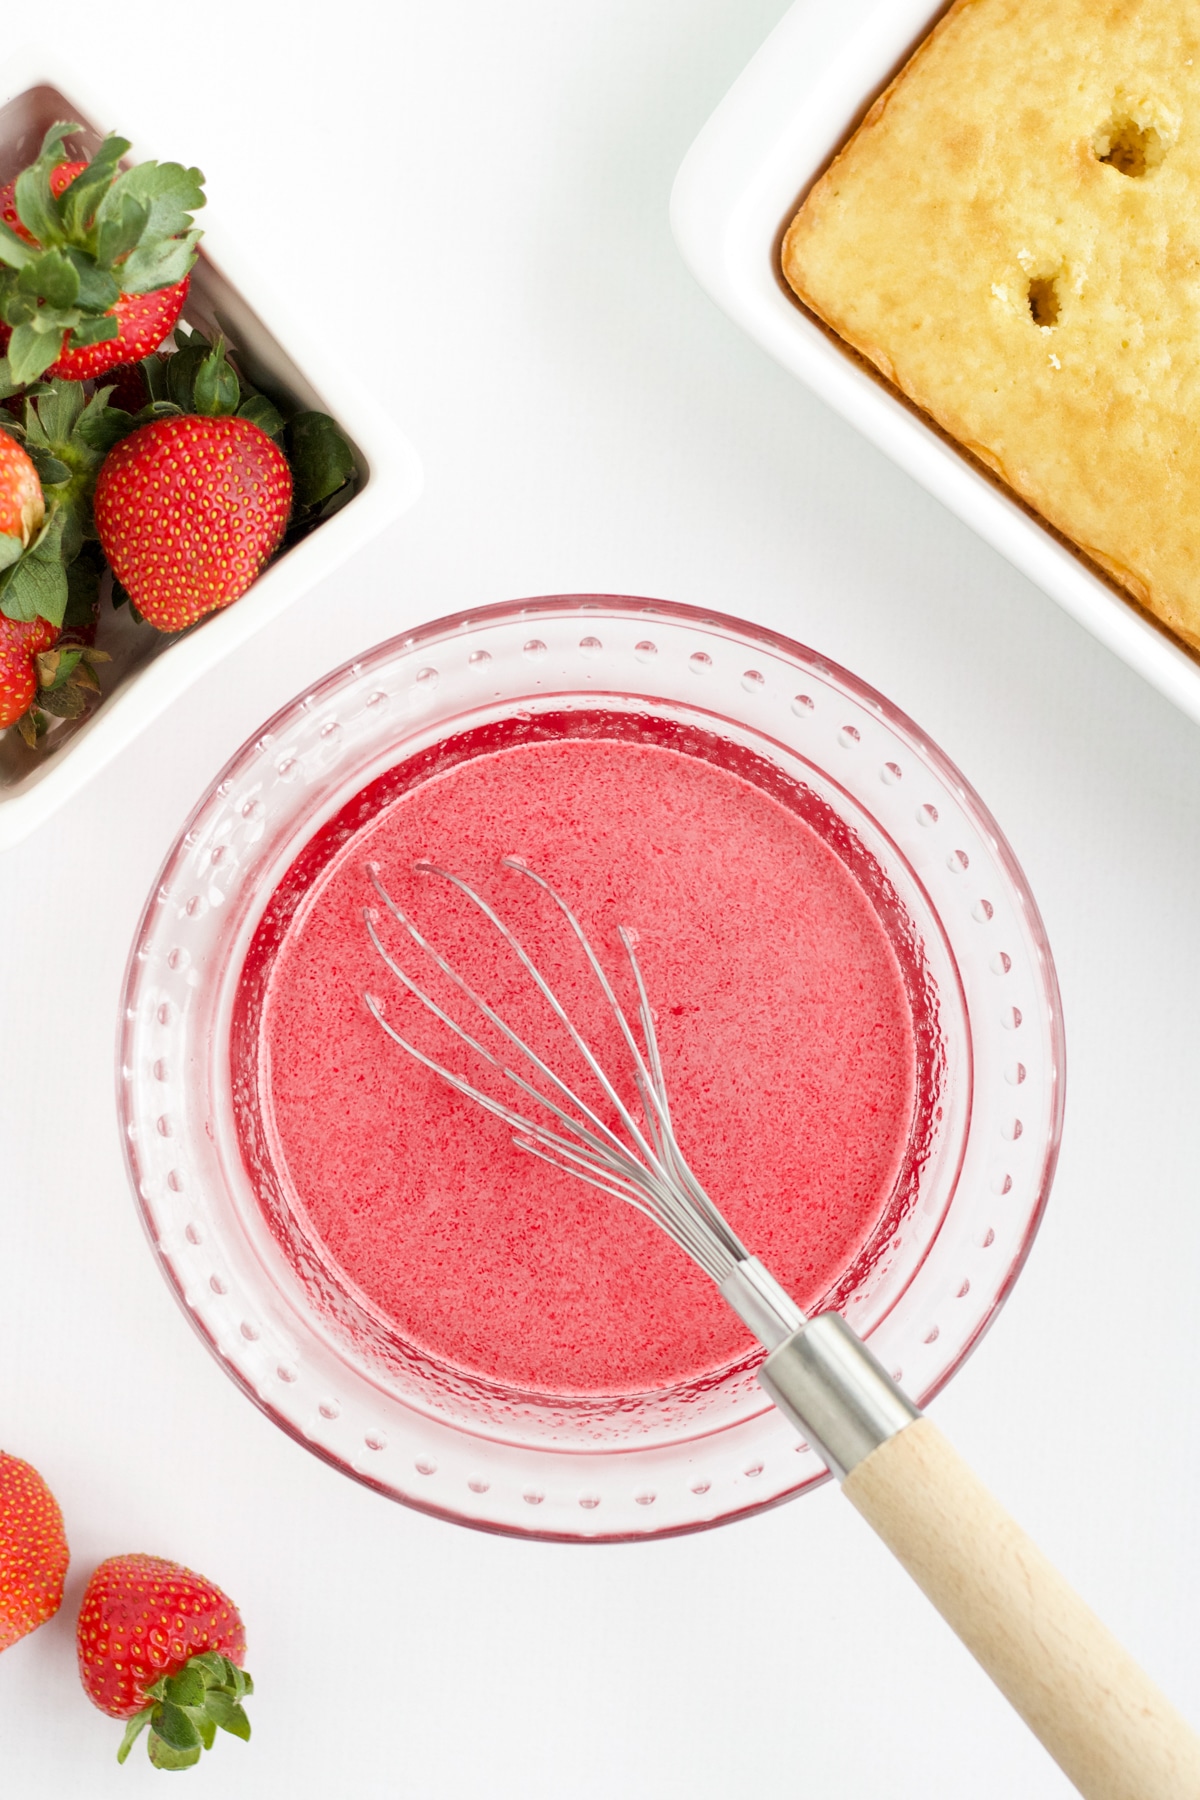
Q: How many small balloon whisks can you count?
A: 1